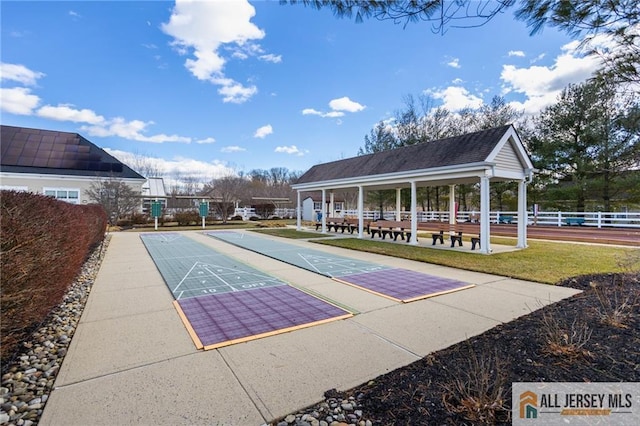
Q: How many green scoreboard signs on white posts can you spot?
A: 2